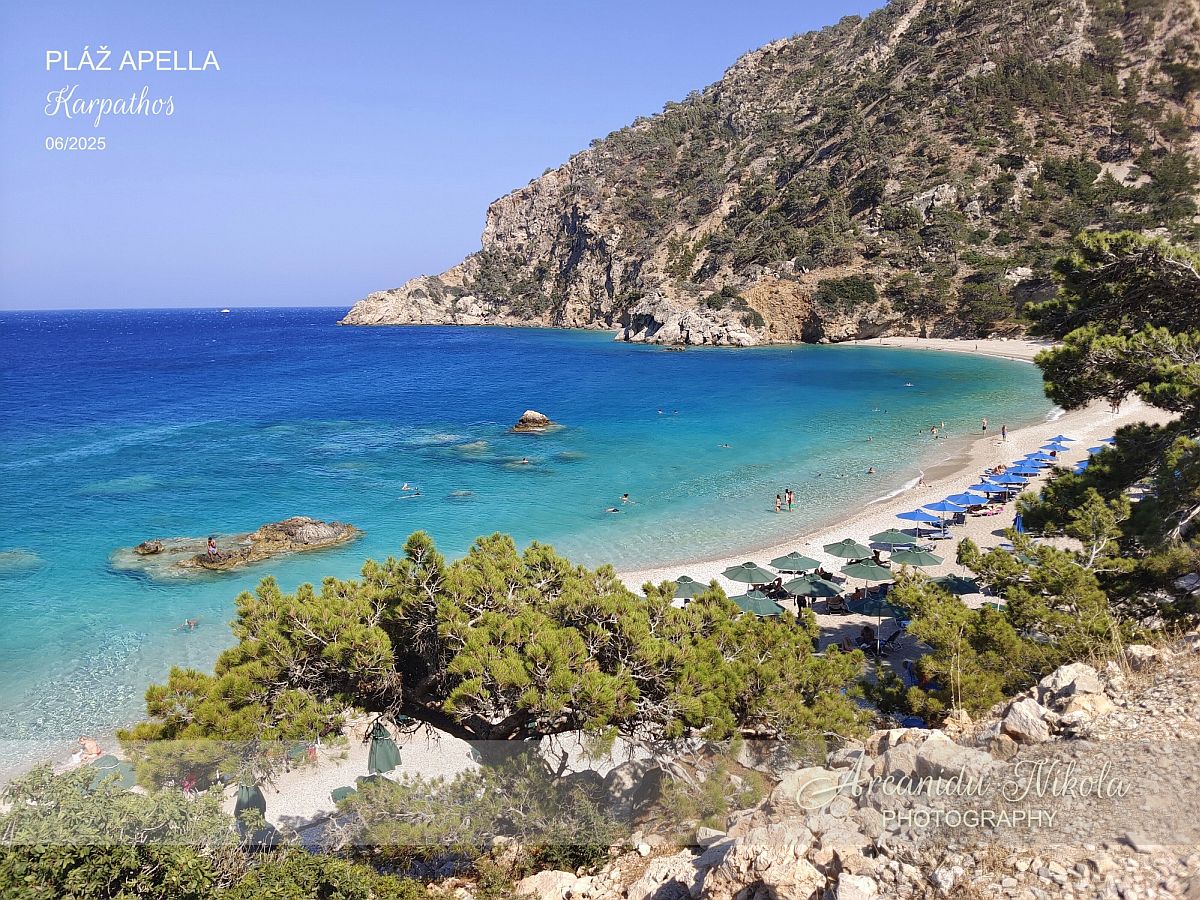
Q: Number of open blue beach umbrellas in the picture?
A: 13